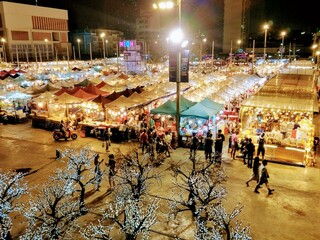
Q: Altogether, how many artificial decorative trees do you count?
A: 7